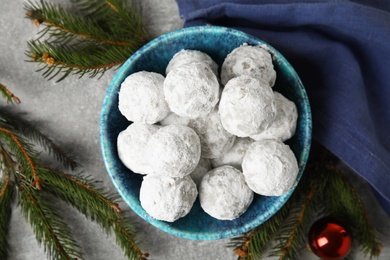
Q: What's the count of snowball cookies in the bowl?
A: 15